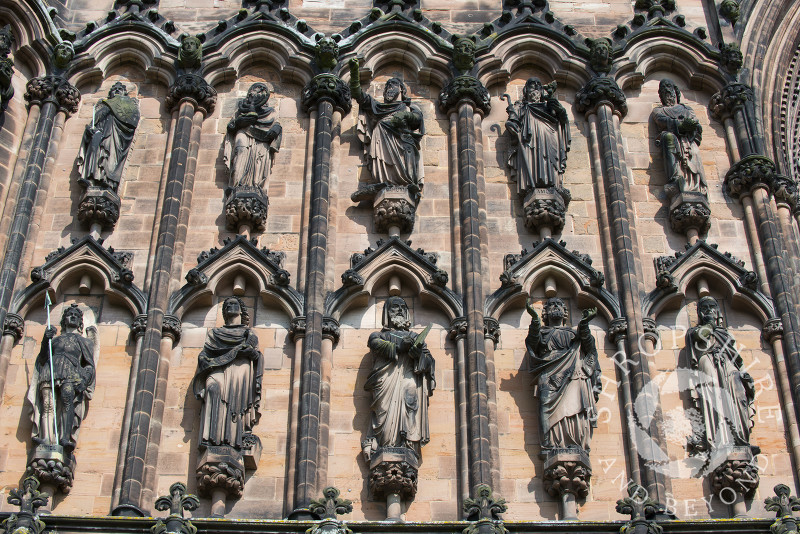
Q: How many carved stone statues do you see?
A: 10